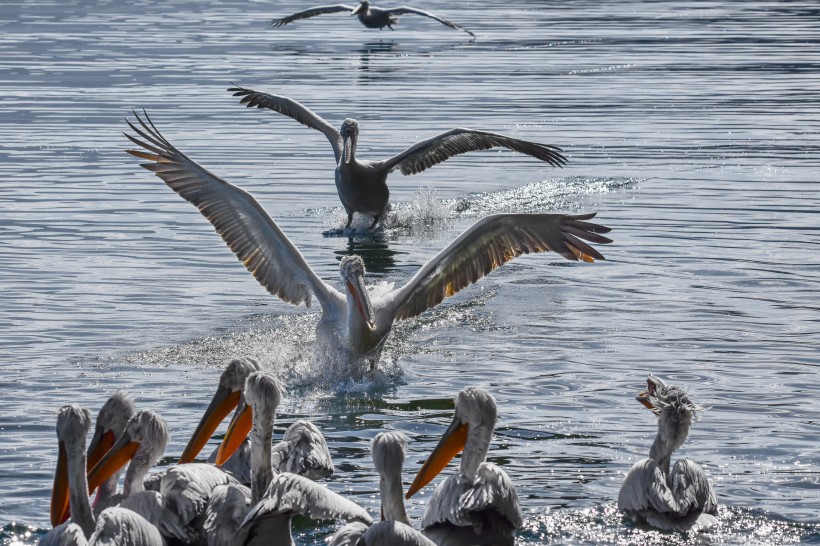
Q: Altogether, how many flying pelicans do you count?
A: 3